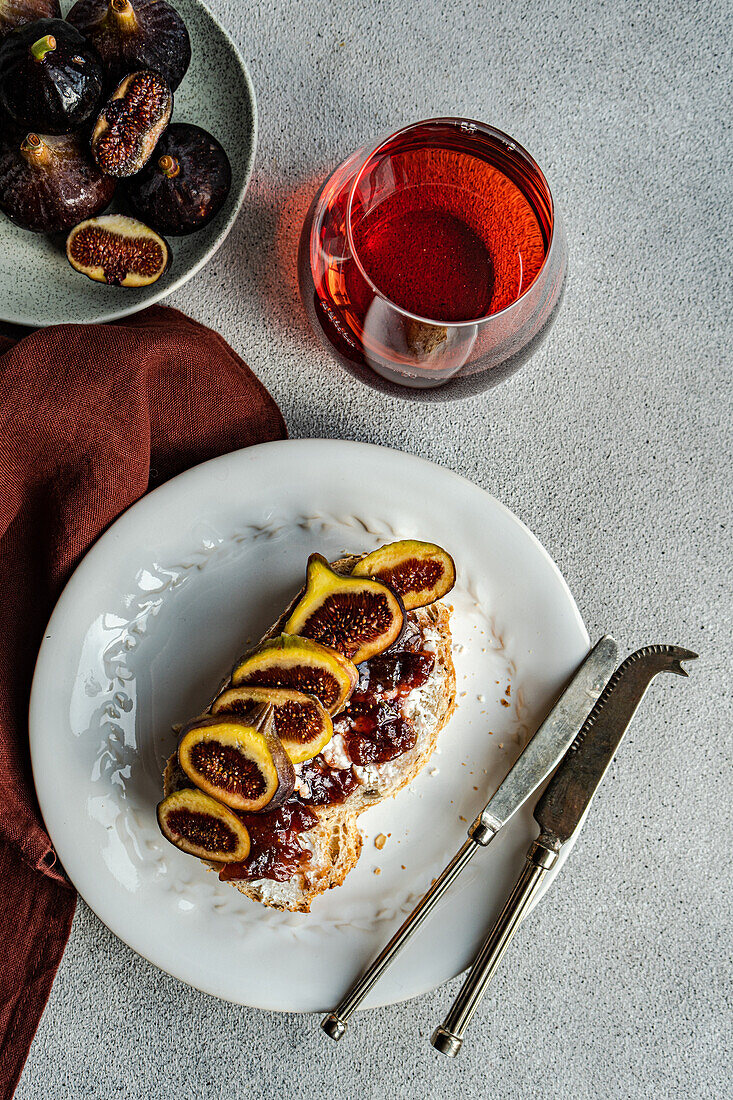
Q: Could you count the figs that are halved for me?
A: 2